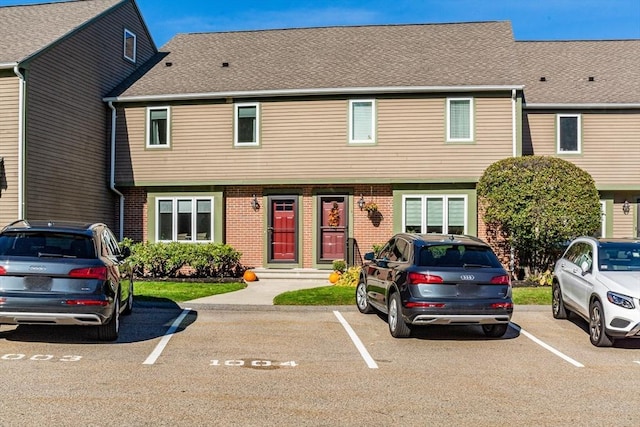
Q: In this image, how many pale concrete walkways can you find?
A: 1